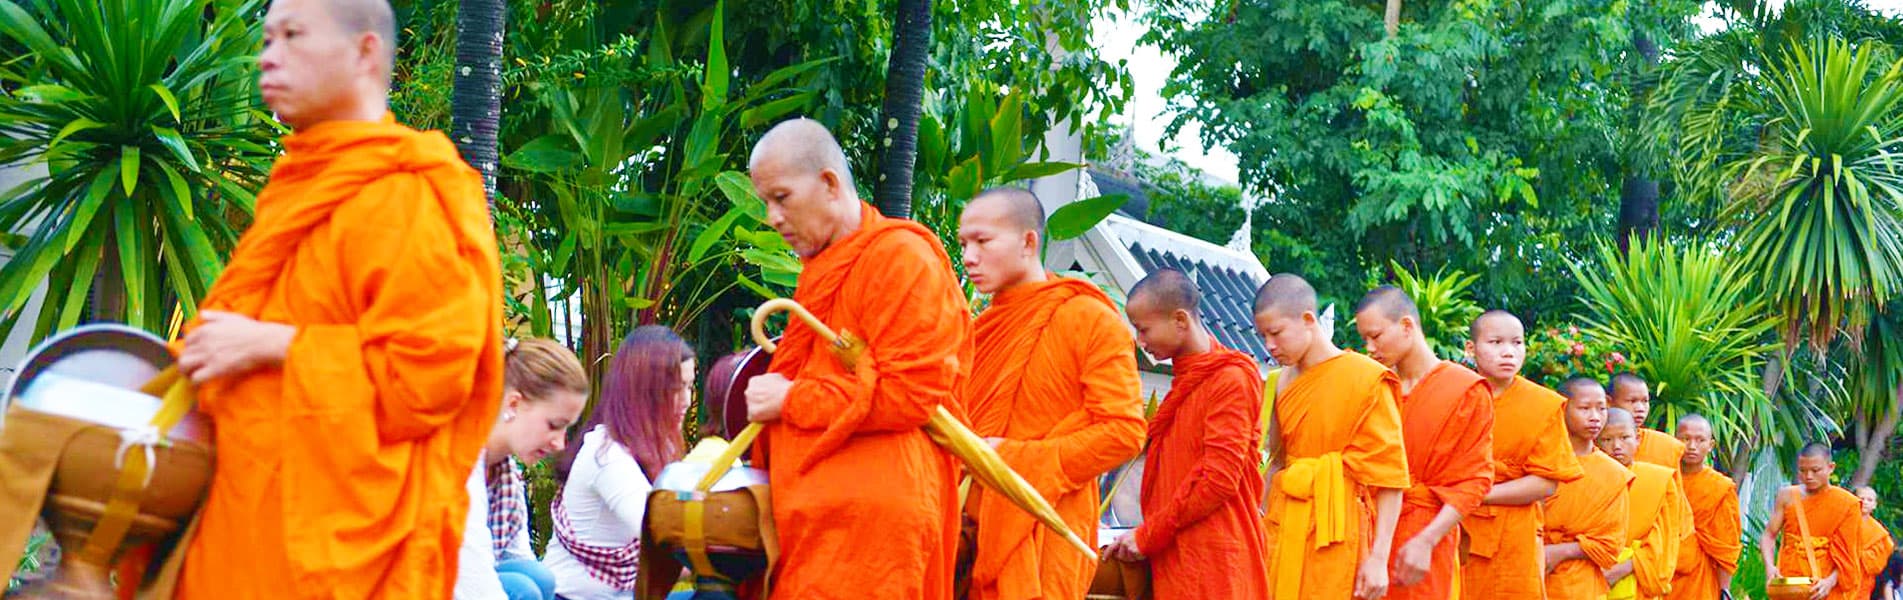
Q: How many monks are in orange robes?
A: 13